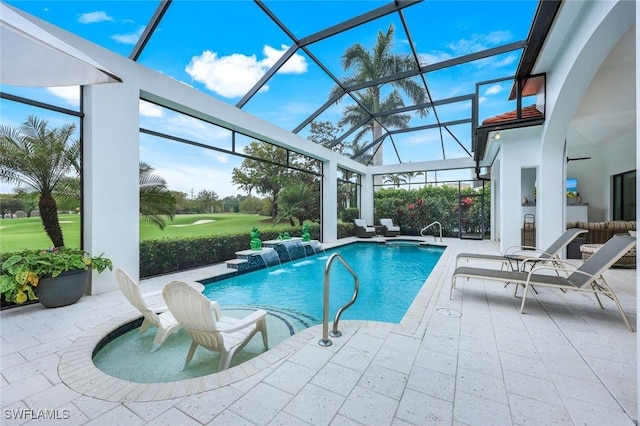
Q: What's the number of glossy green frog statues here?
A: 3